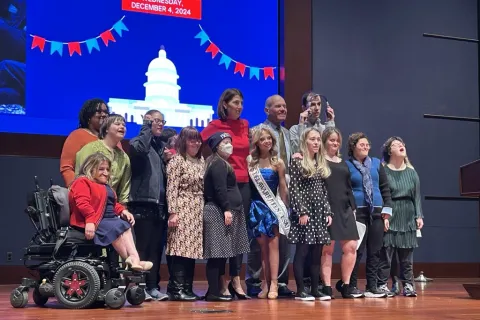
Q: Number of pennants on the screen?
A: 12